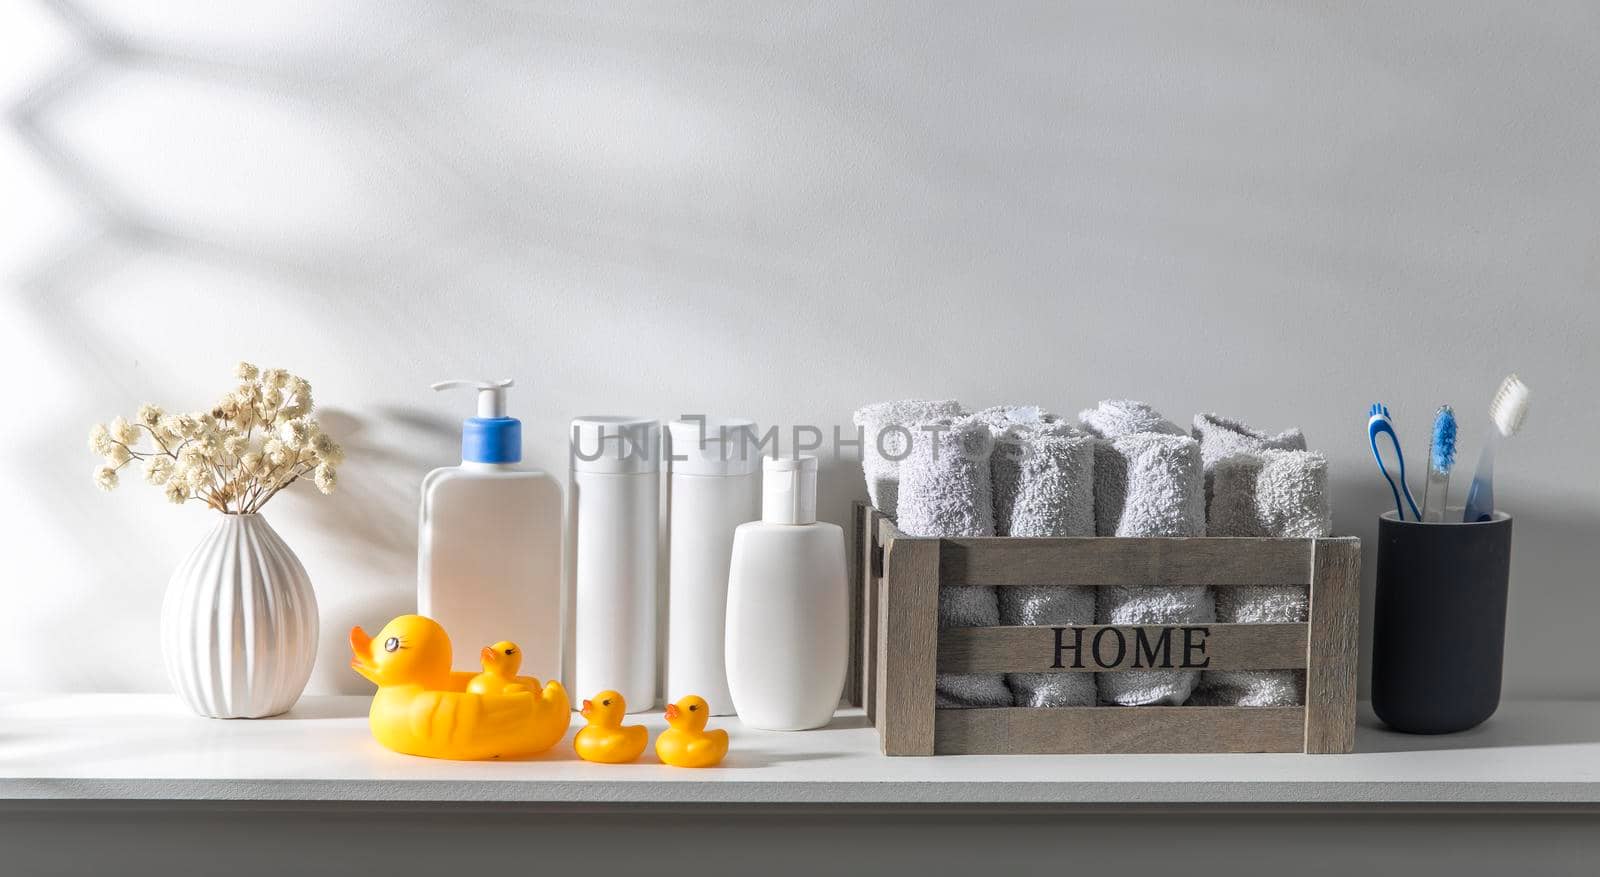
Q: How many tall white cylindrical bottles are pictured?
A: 2